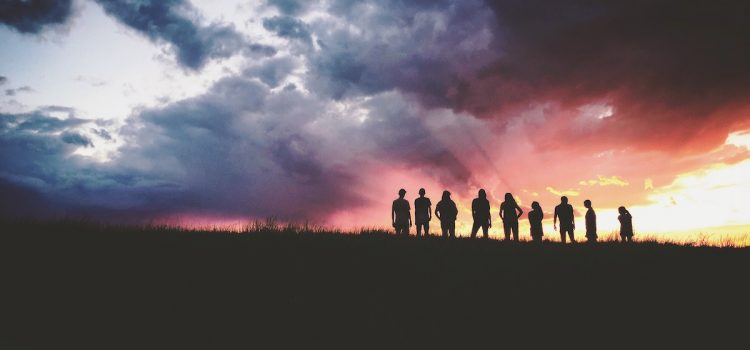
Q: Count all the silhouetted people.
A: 9